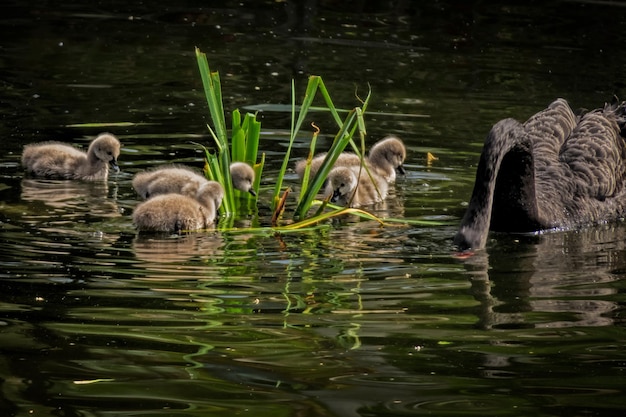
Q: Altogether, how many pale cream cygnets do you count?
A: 5